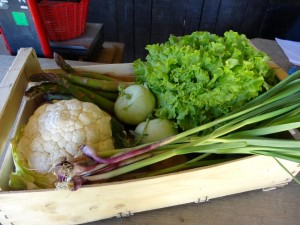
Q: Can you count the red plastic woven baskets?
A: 1